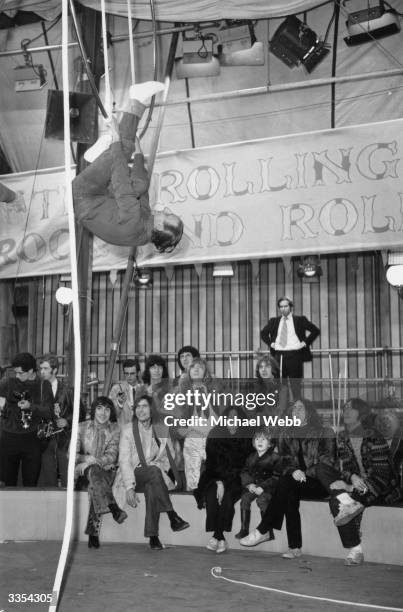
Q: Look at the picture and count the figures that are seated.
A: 6